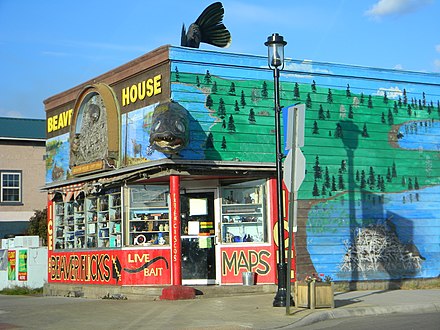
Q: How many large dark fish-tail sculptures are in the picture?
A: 1